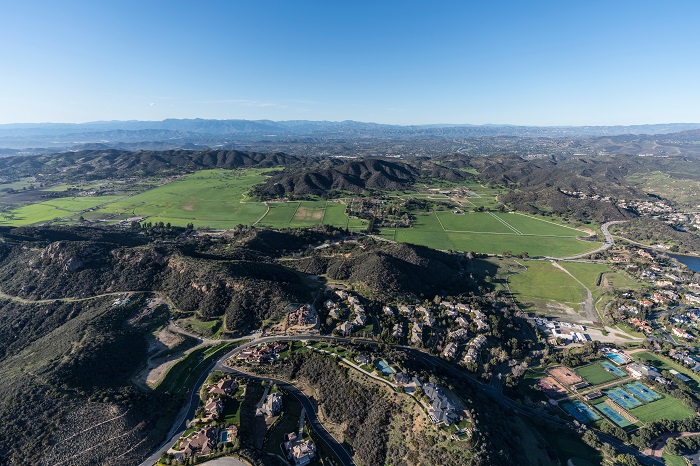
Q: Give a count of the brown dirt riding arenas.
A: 2